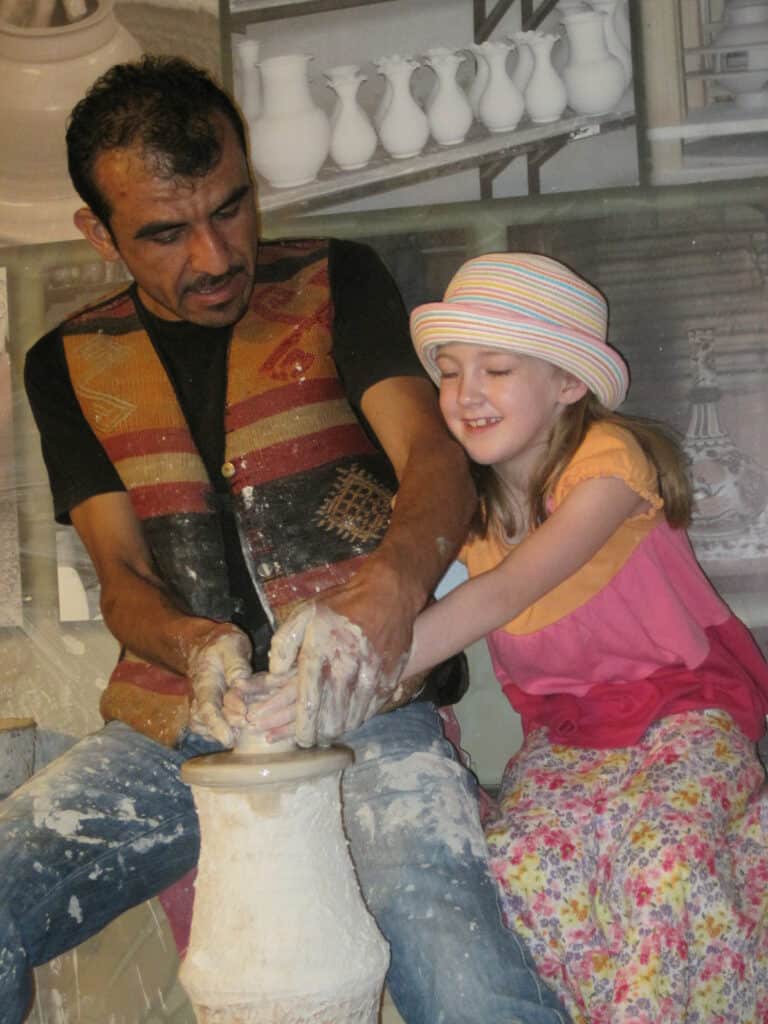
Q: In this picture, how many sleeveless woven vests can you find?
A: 1